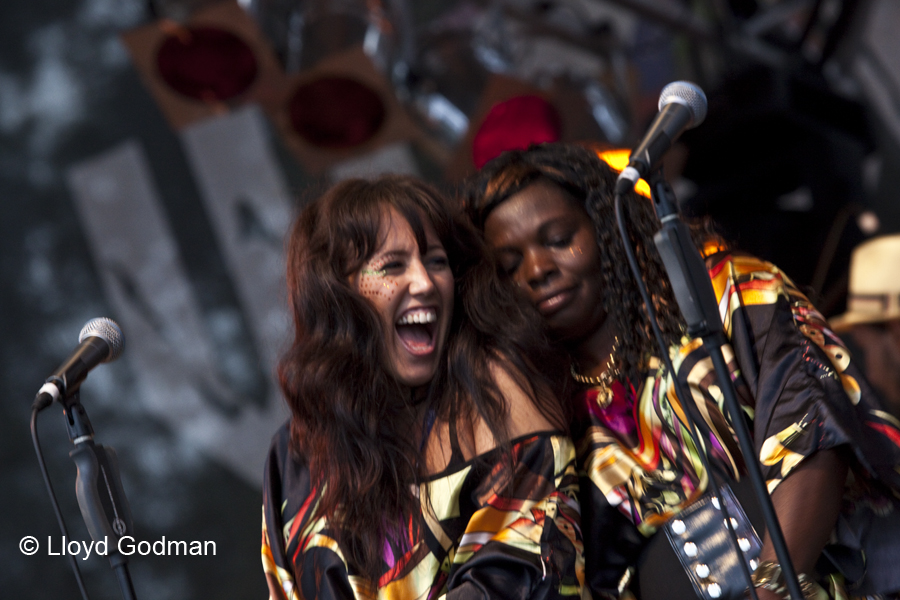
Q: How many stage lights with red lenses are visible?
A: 3